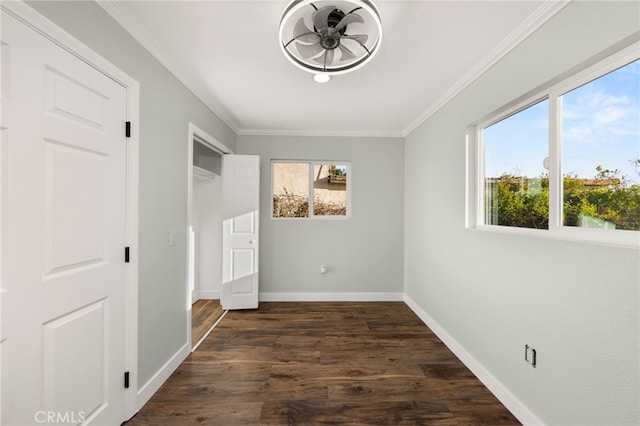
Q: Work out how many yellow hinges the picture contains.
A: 0